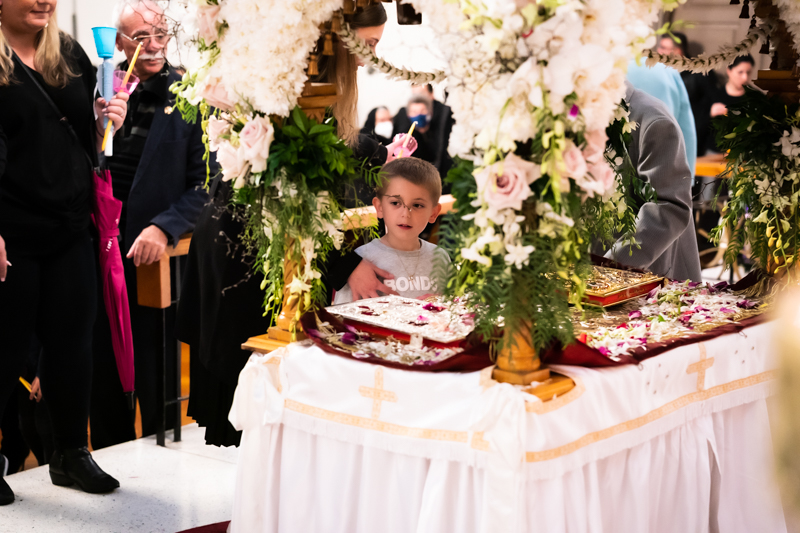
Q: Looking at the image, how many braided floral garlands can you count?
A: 2